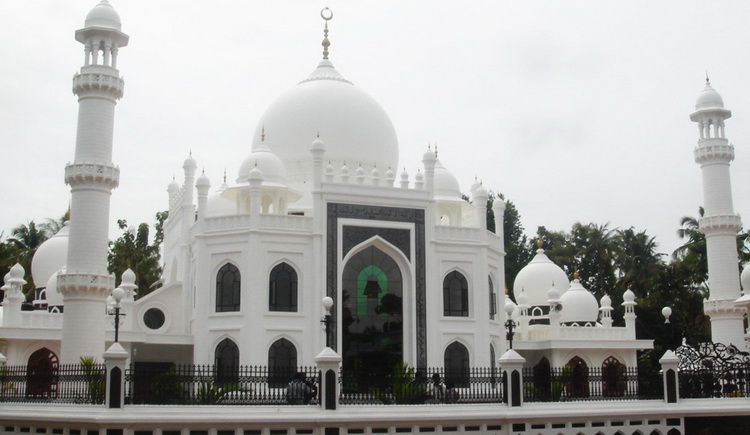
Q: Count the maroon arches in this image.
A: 4